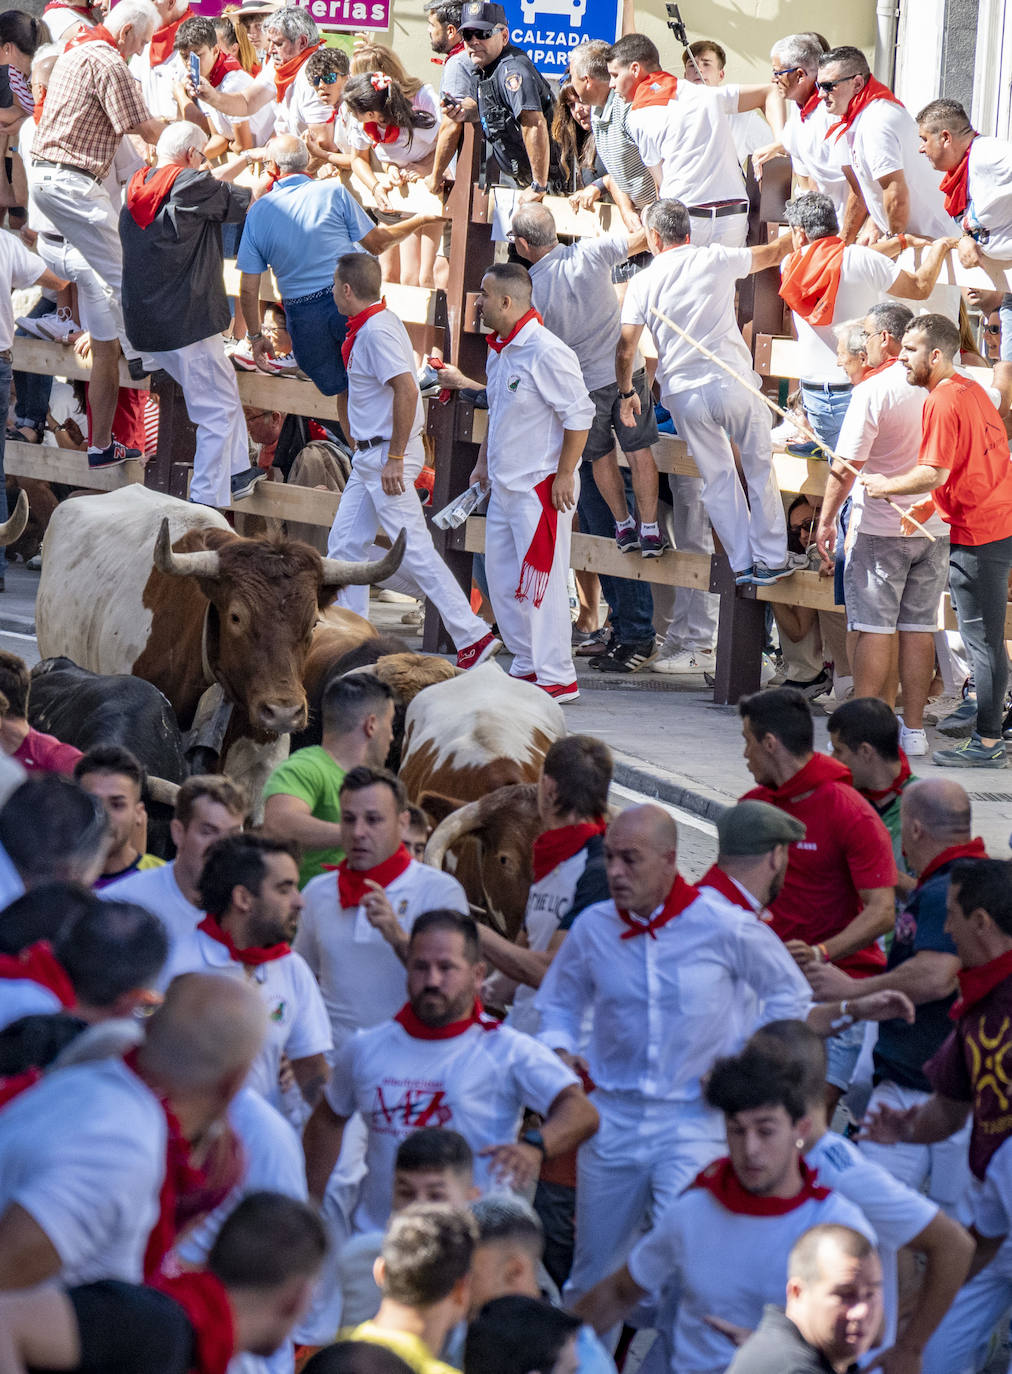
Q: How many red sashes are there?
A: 1